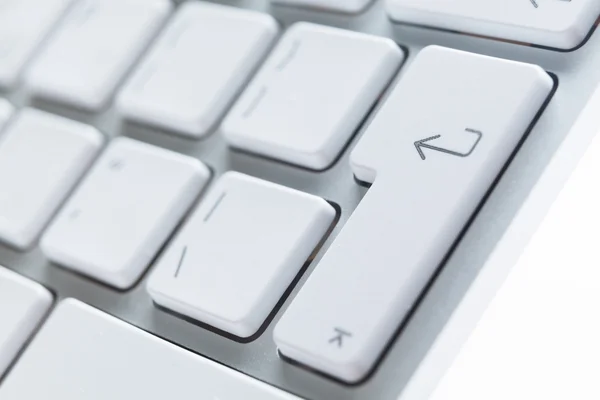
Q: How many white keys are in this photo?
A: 13